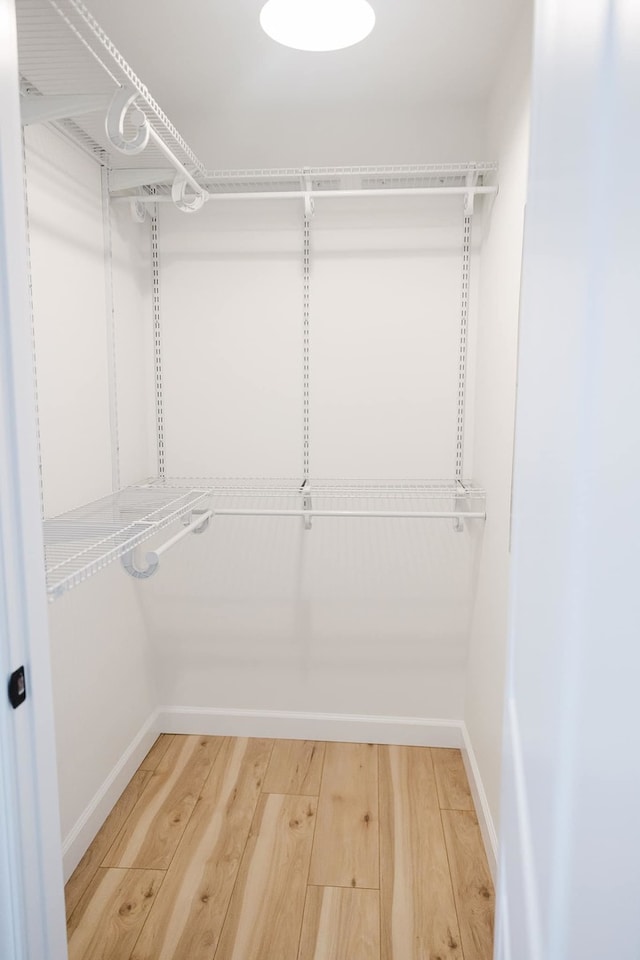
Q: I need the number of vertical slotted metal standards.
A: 5